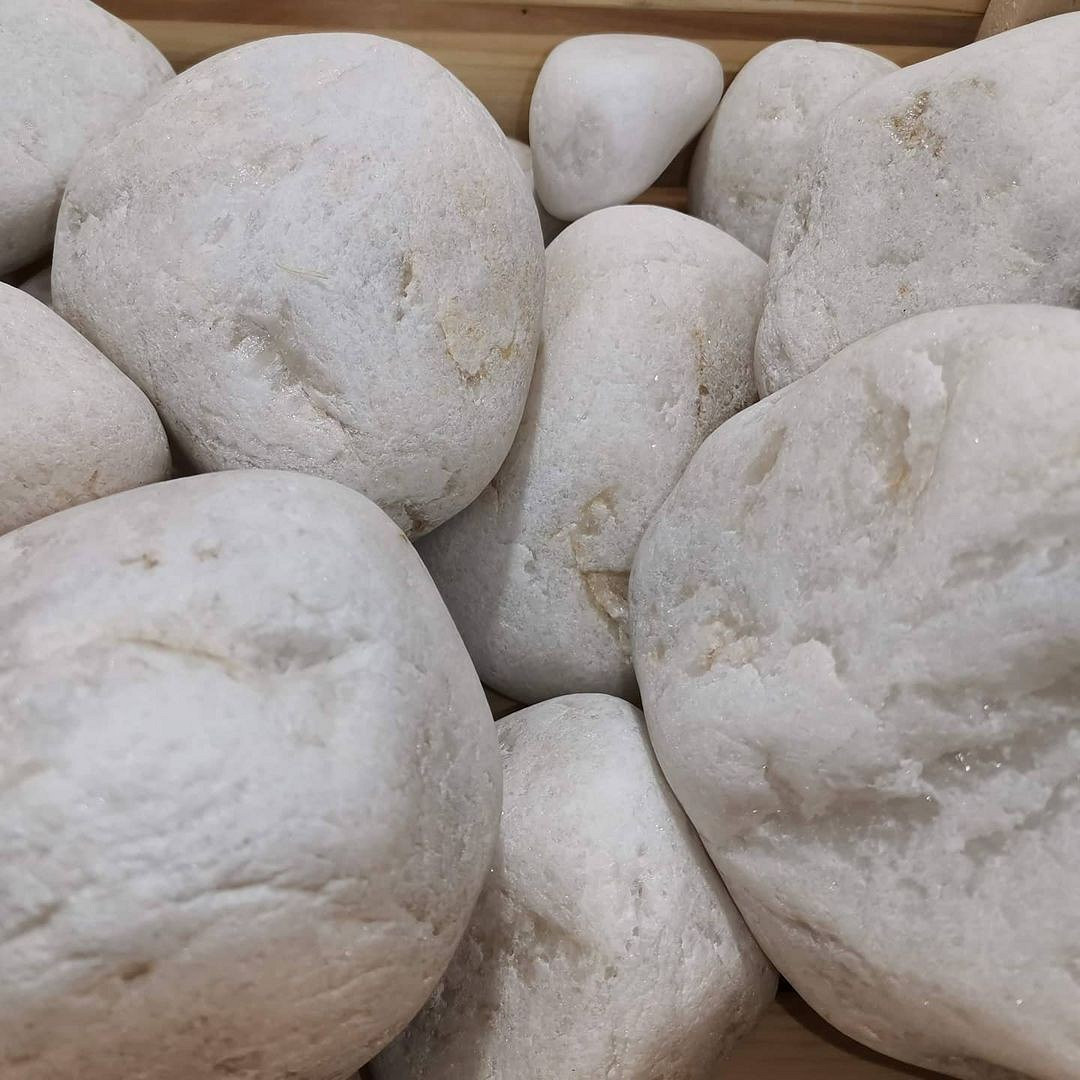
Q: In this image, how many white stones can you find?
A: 11